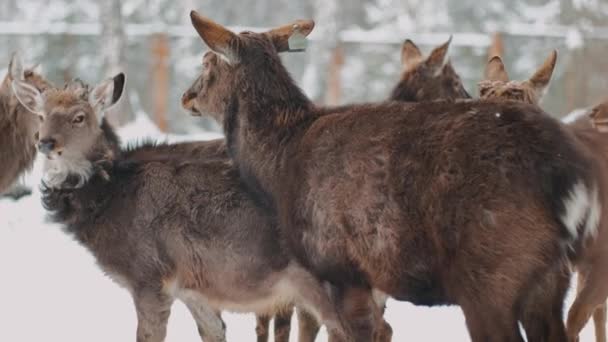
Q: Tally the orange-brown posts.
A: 3